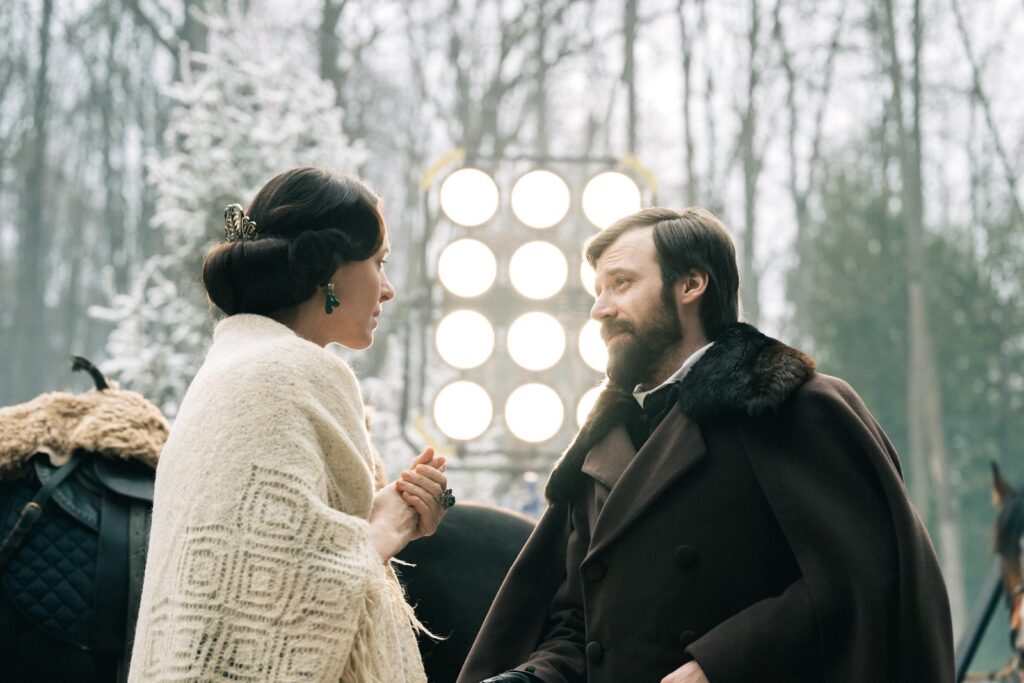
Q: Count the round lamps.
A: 12